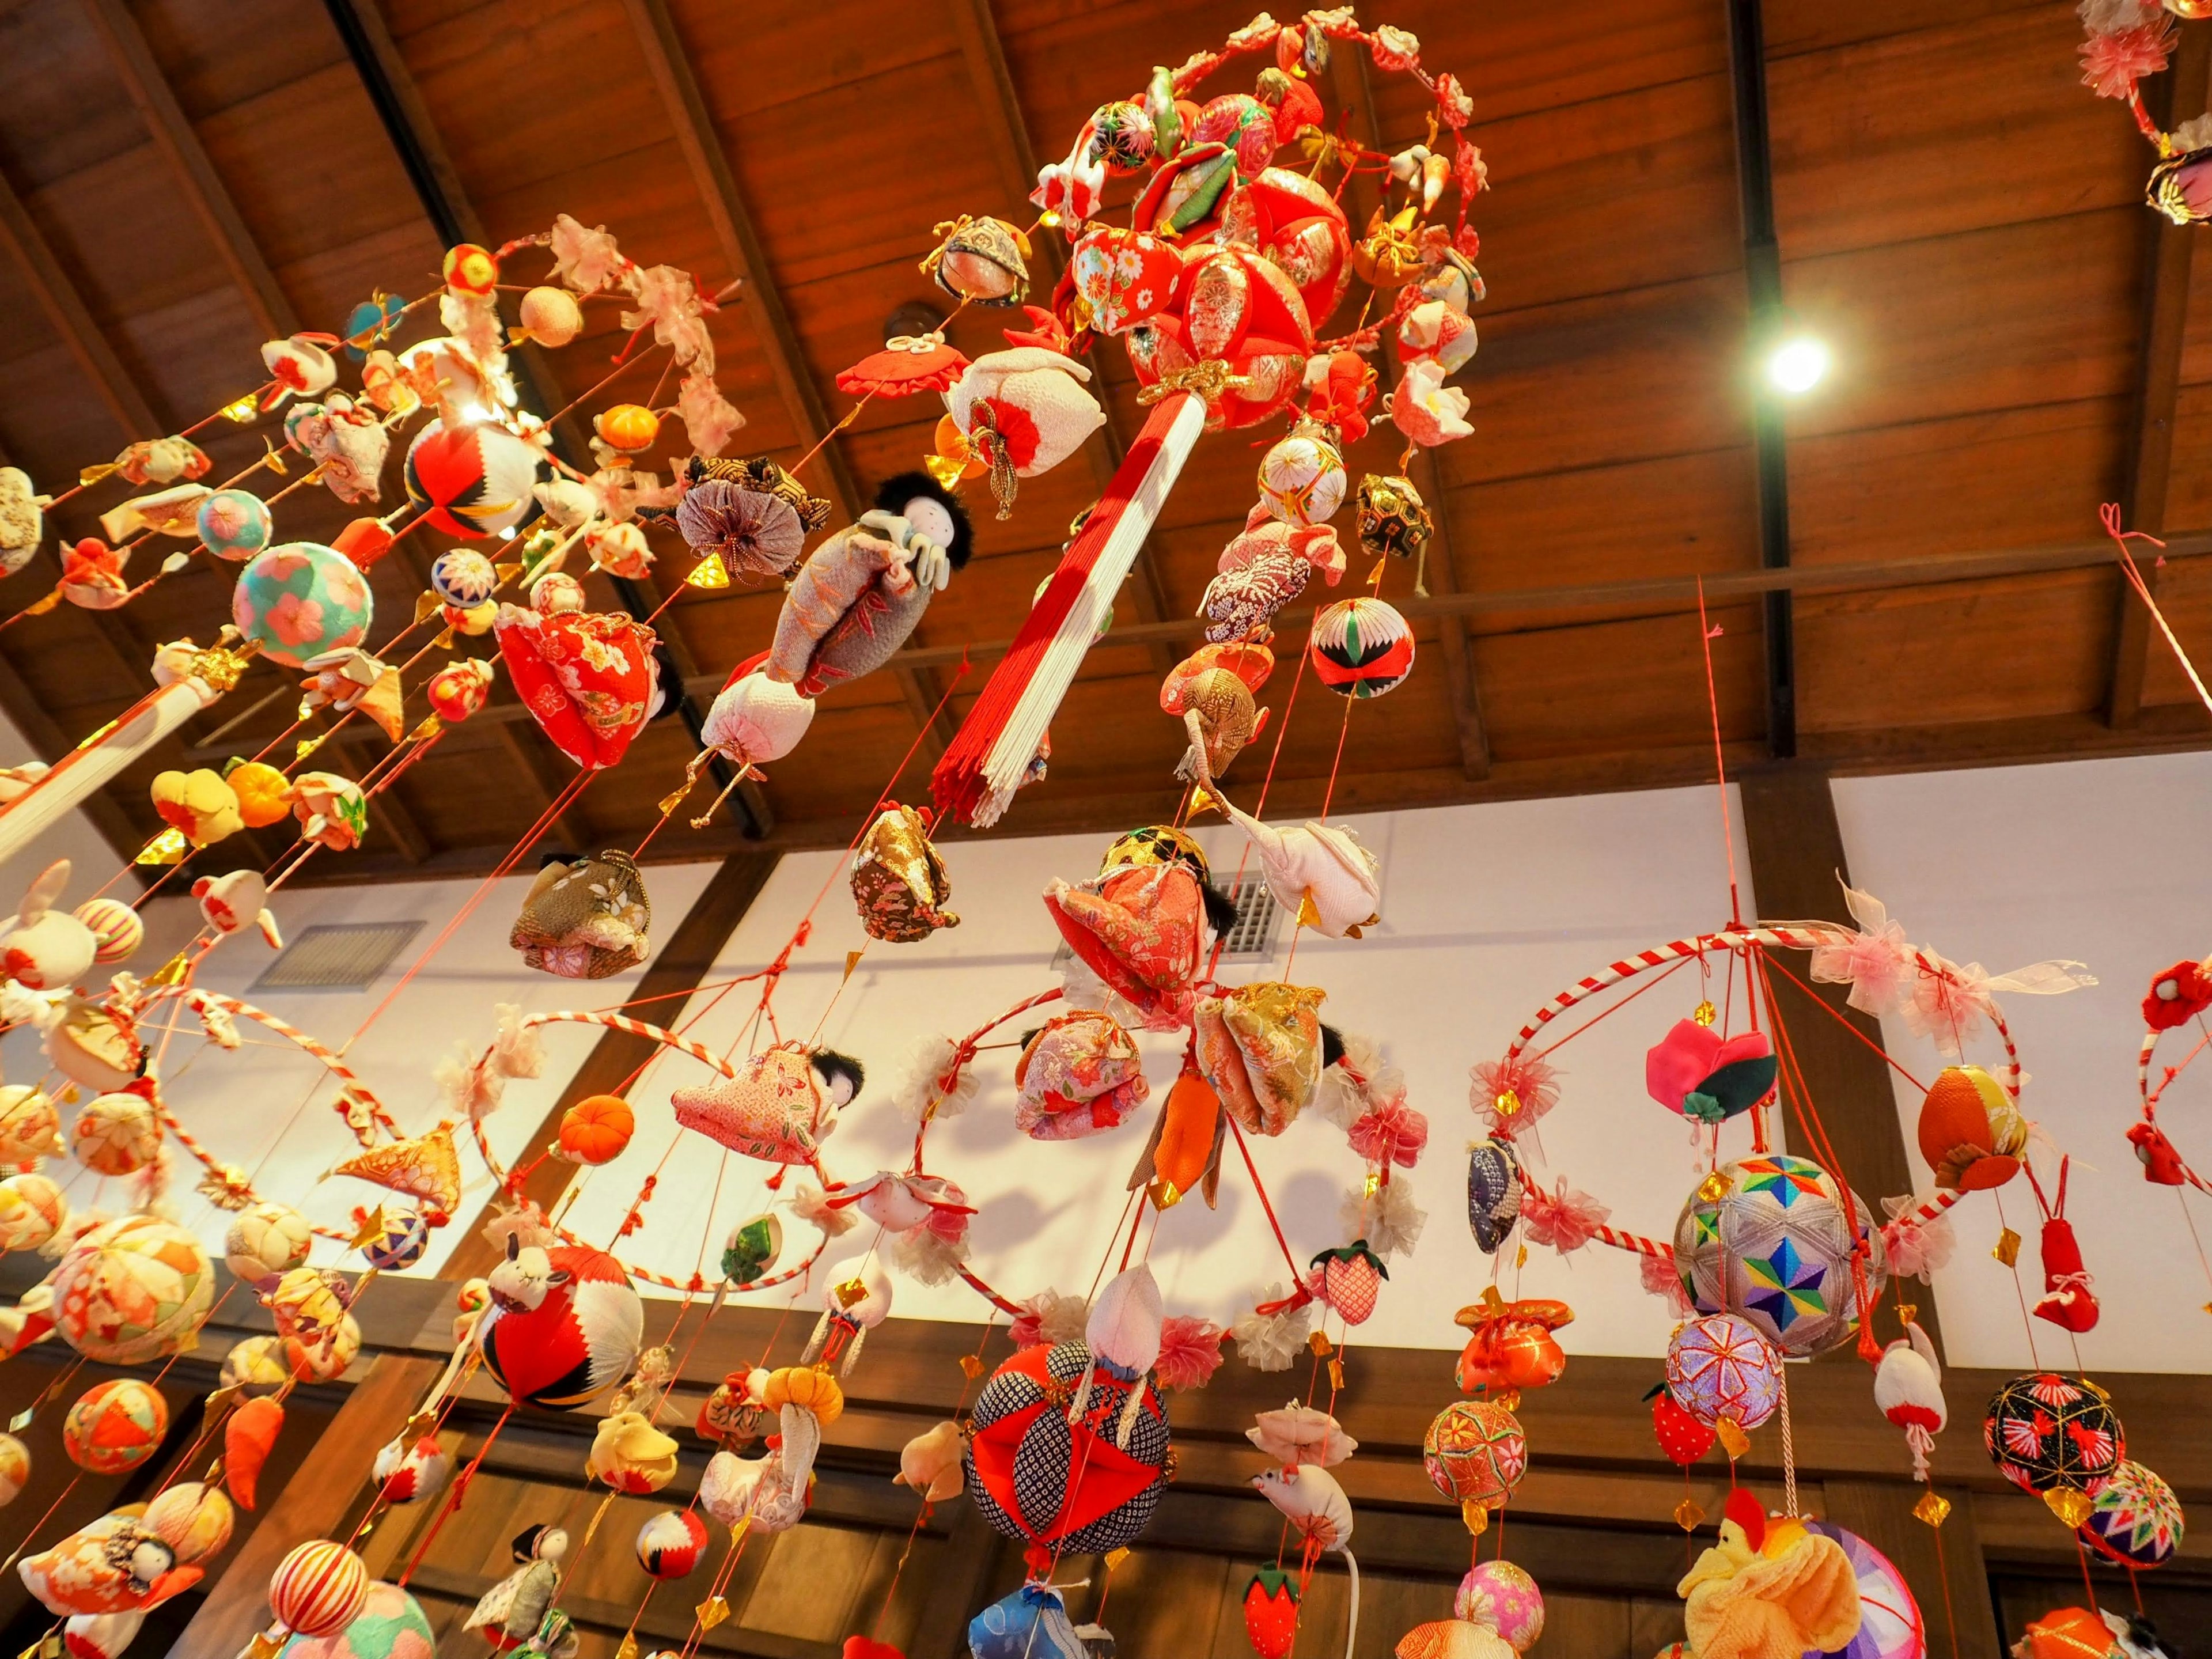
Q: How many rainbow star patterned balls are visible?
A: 1